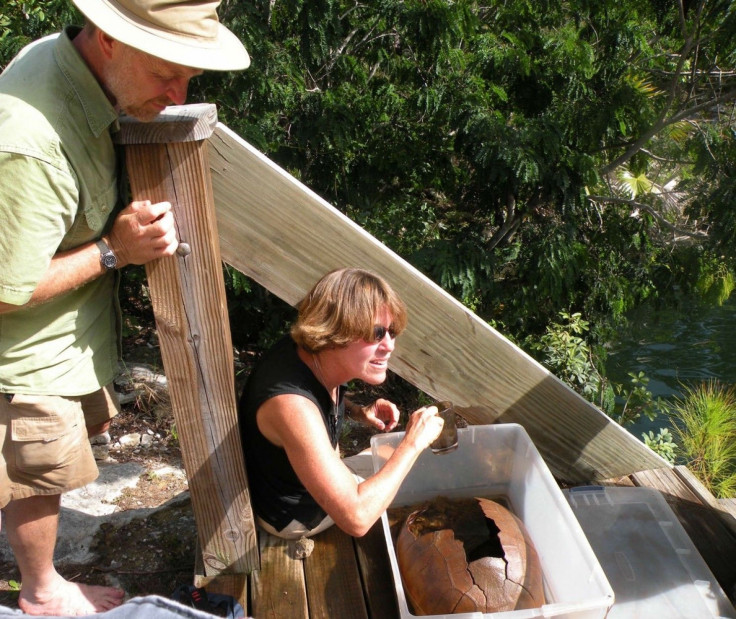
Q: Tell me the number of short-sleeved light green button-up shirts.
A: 1